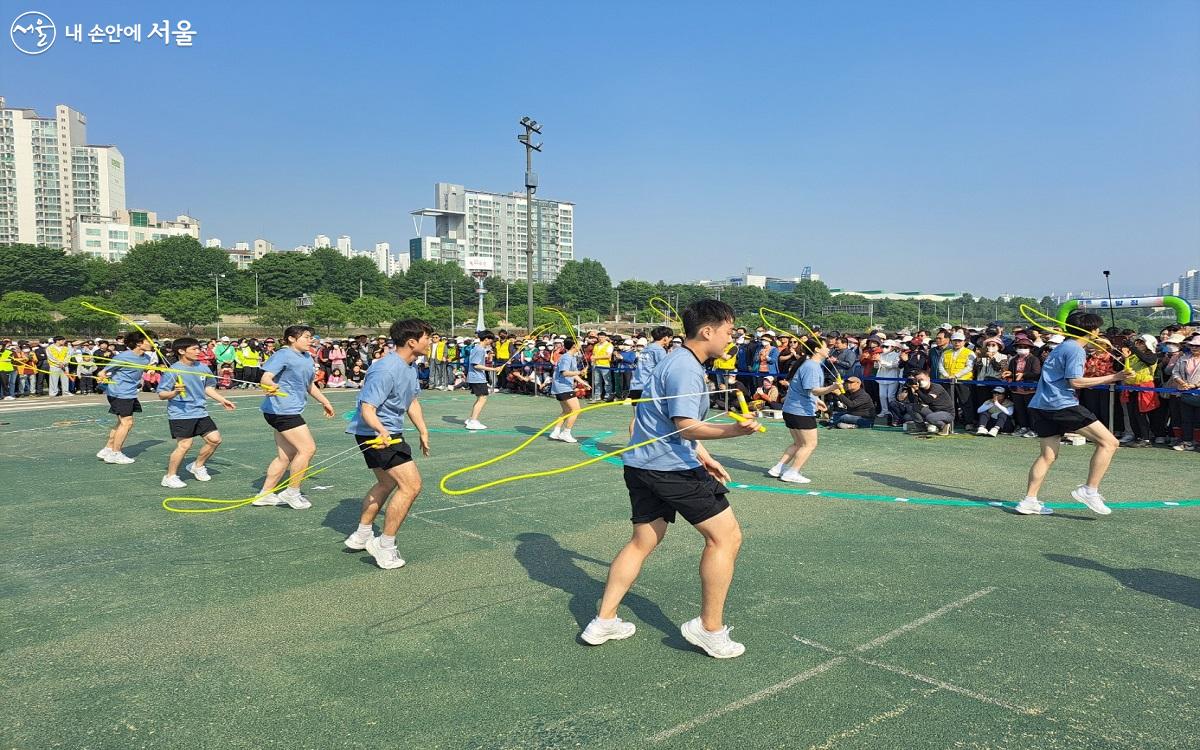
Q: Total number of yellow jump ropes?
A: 10